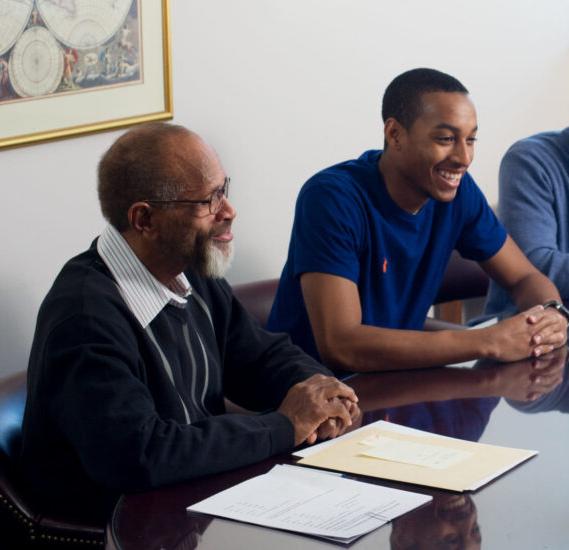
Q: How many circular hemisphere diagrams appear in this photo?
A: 3